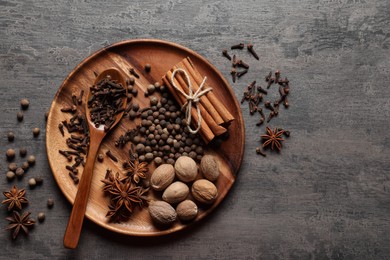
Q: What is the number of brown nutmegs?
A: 7